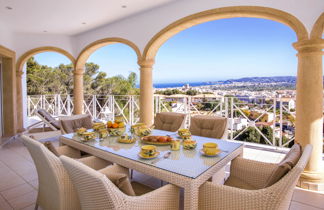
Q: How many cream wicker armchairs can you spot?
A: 6